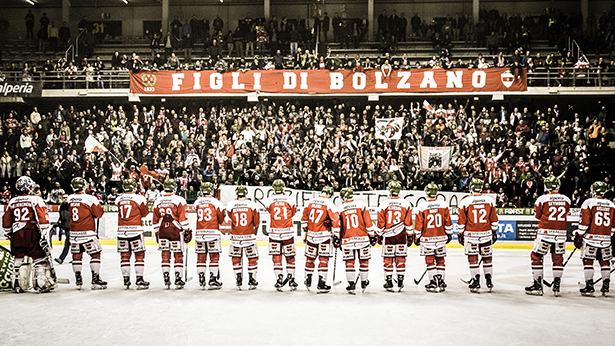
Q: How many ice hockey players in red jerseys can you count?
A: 14